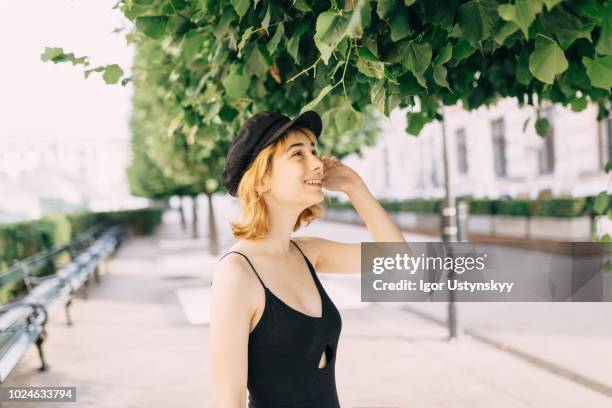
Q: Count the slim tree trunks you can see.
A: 3